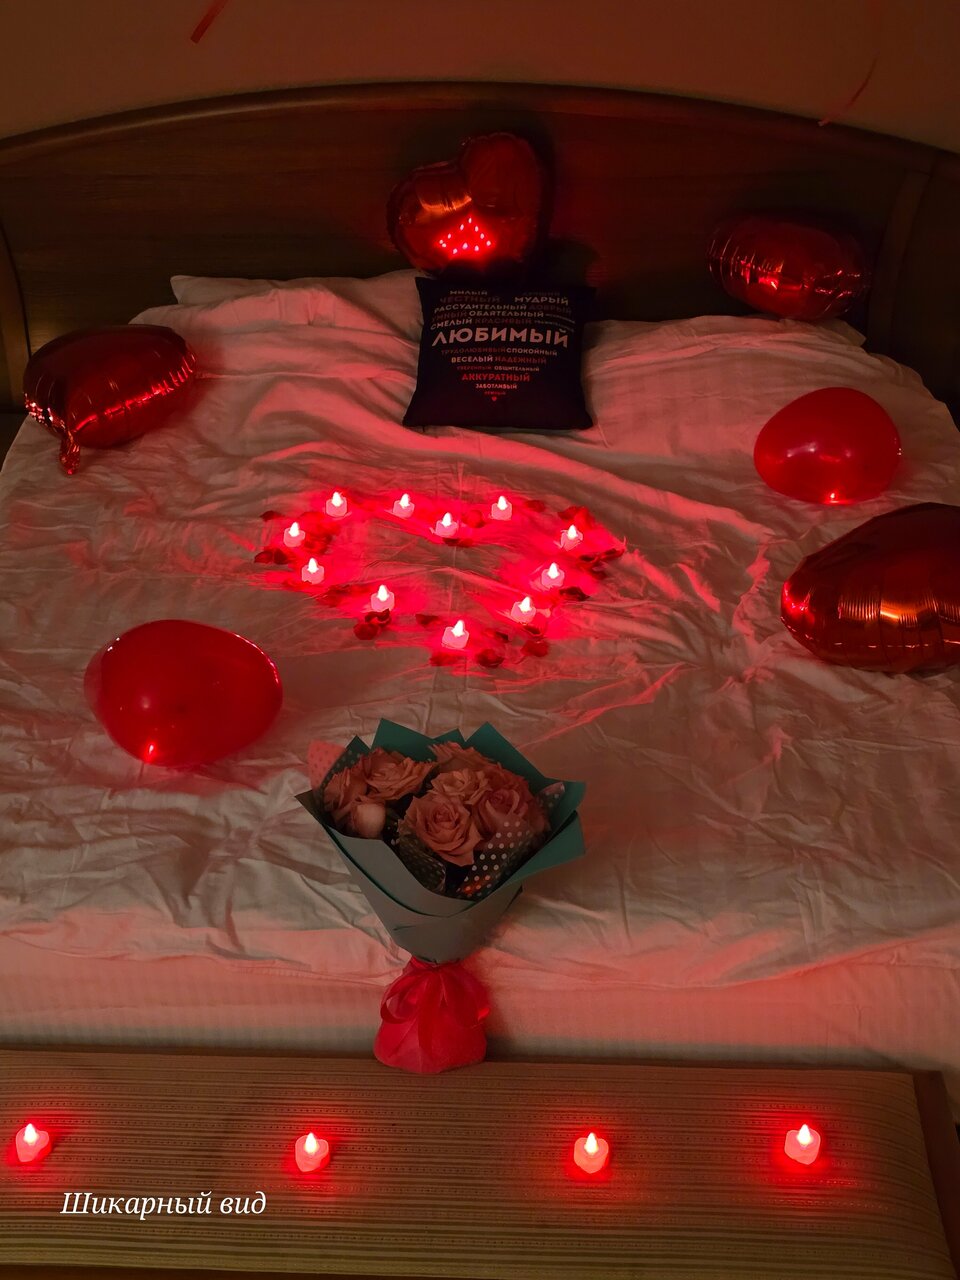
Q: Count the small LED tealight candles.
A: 15